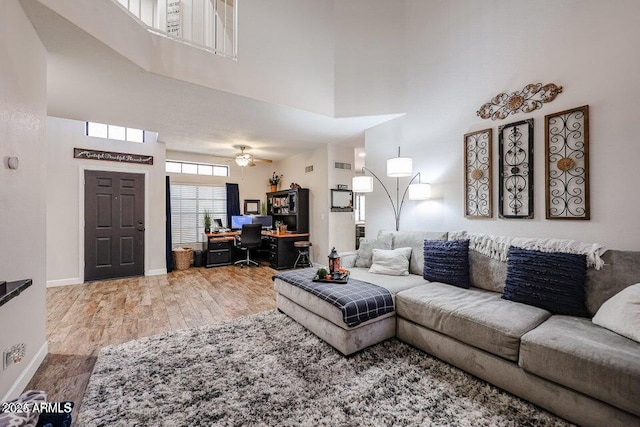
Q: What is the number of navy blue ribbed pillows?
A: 2